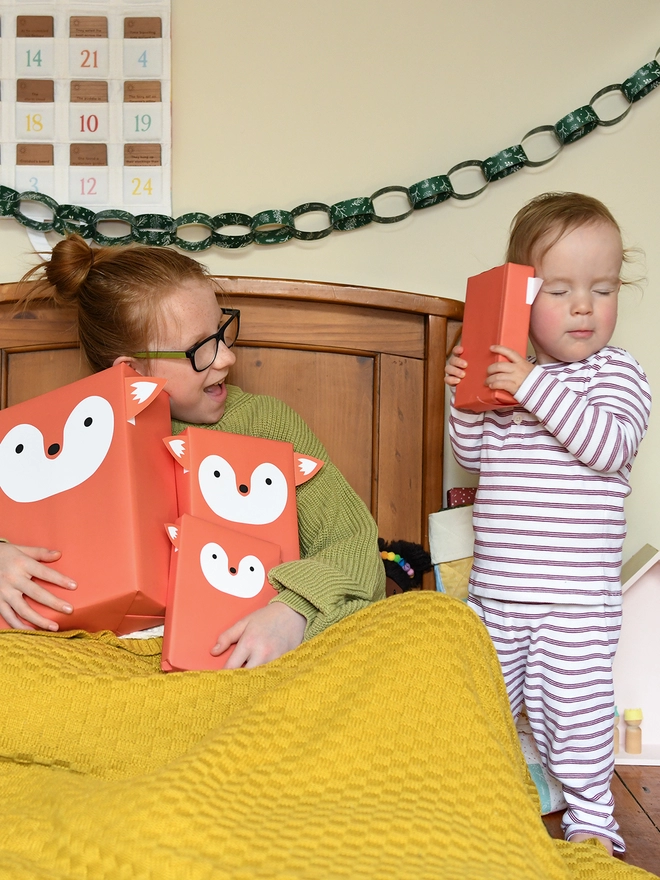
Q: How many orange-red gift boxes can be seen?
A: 4